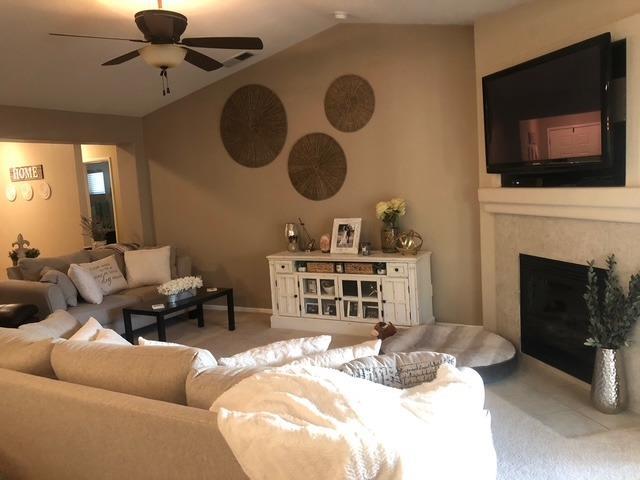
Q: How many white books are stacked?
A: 0